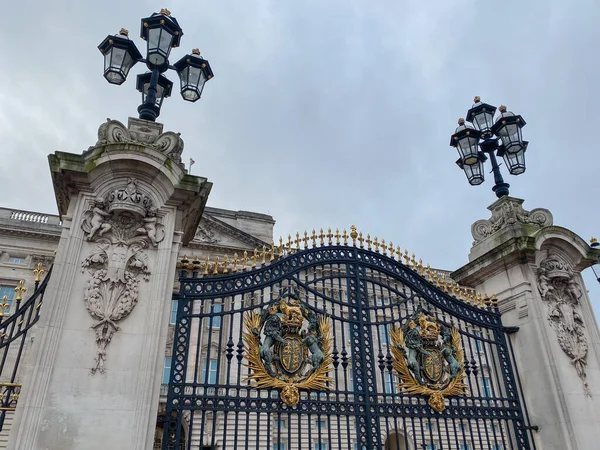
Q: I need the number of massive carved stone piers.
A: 2